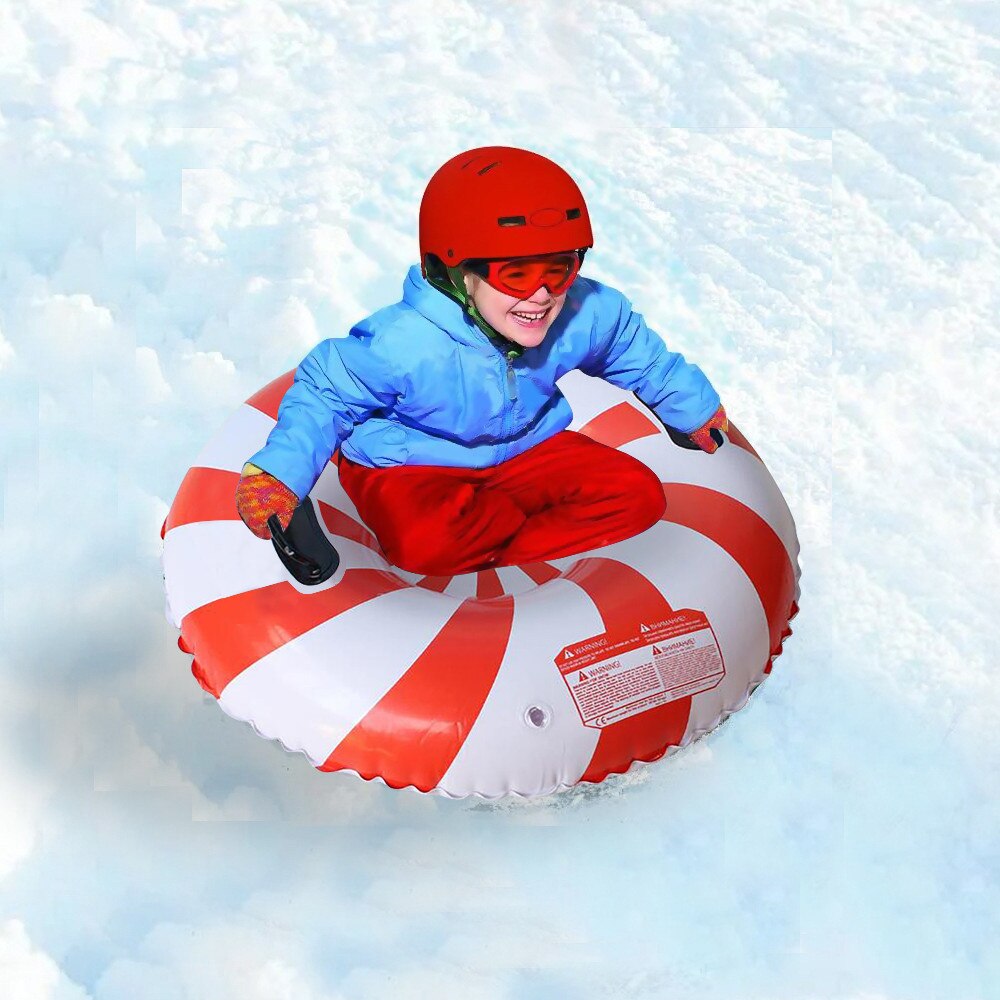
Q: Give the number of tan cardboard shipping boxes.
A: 0